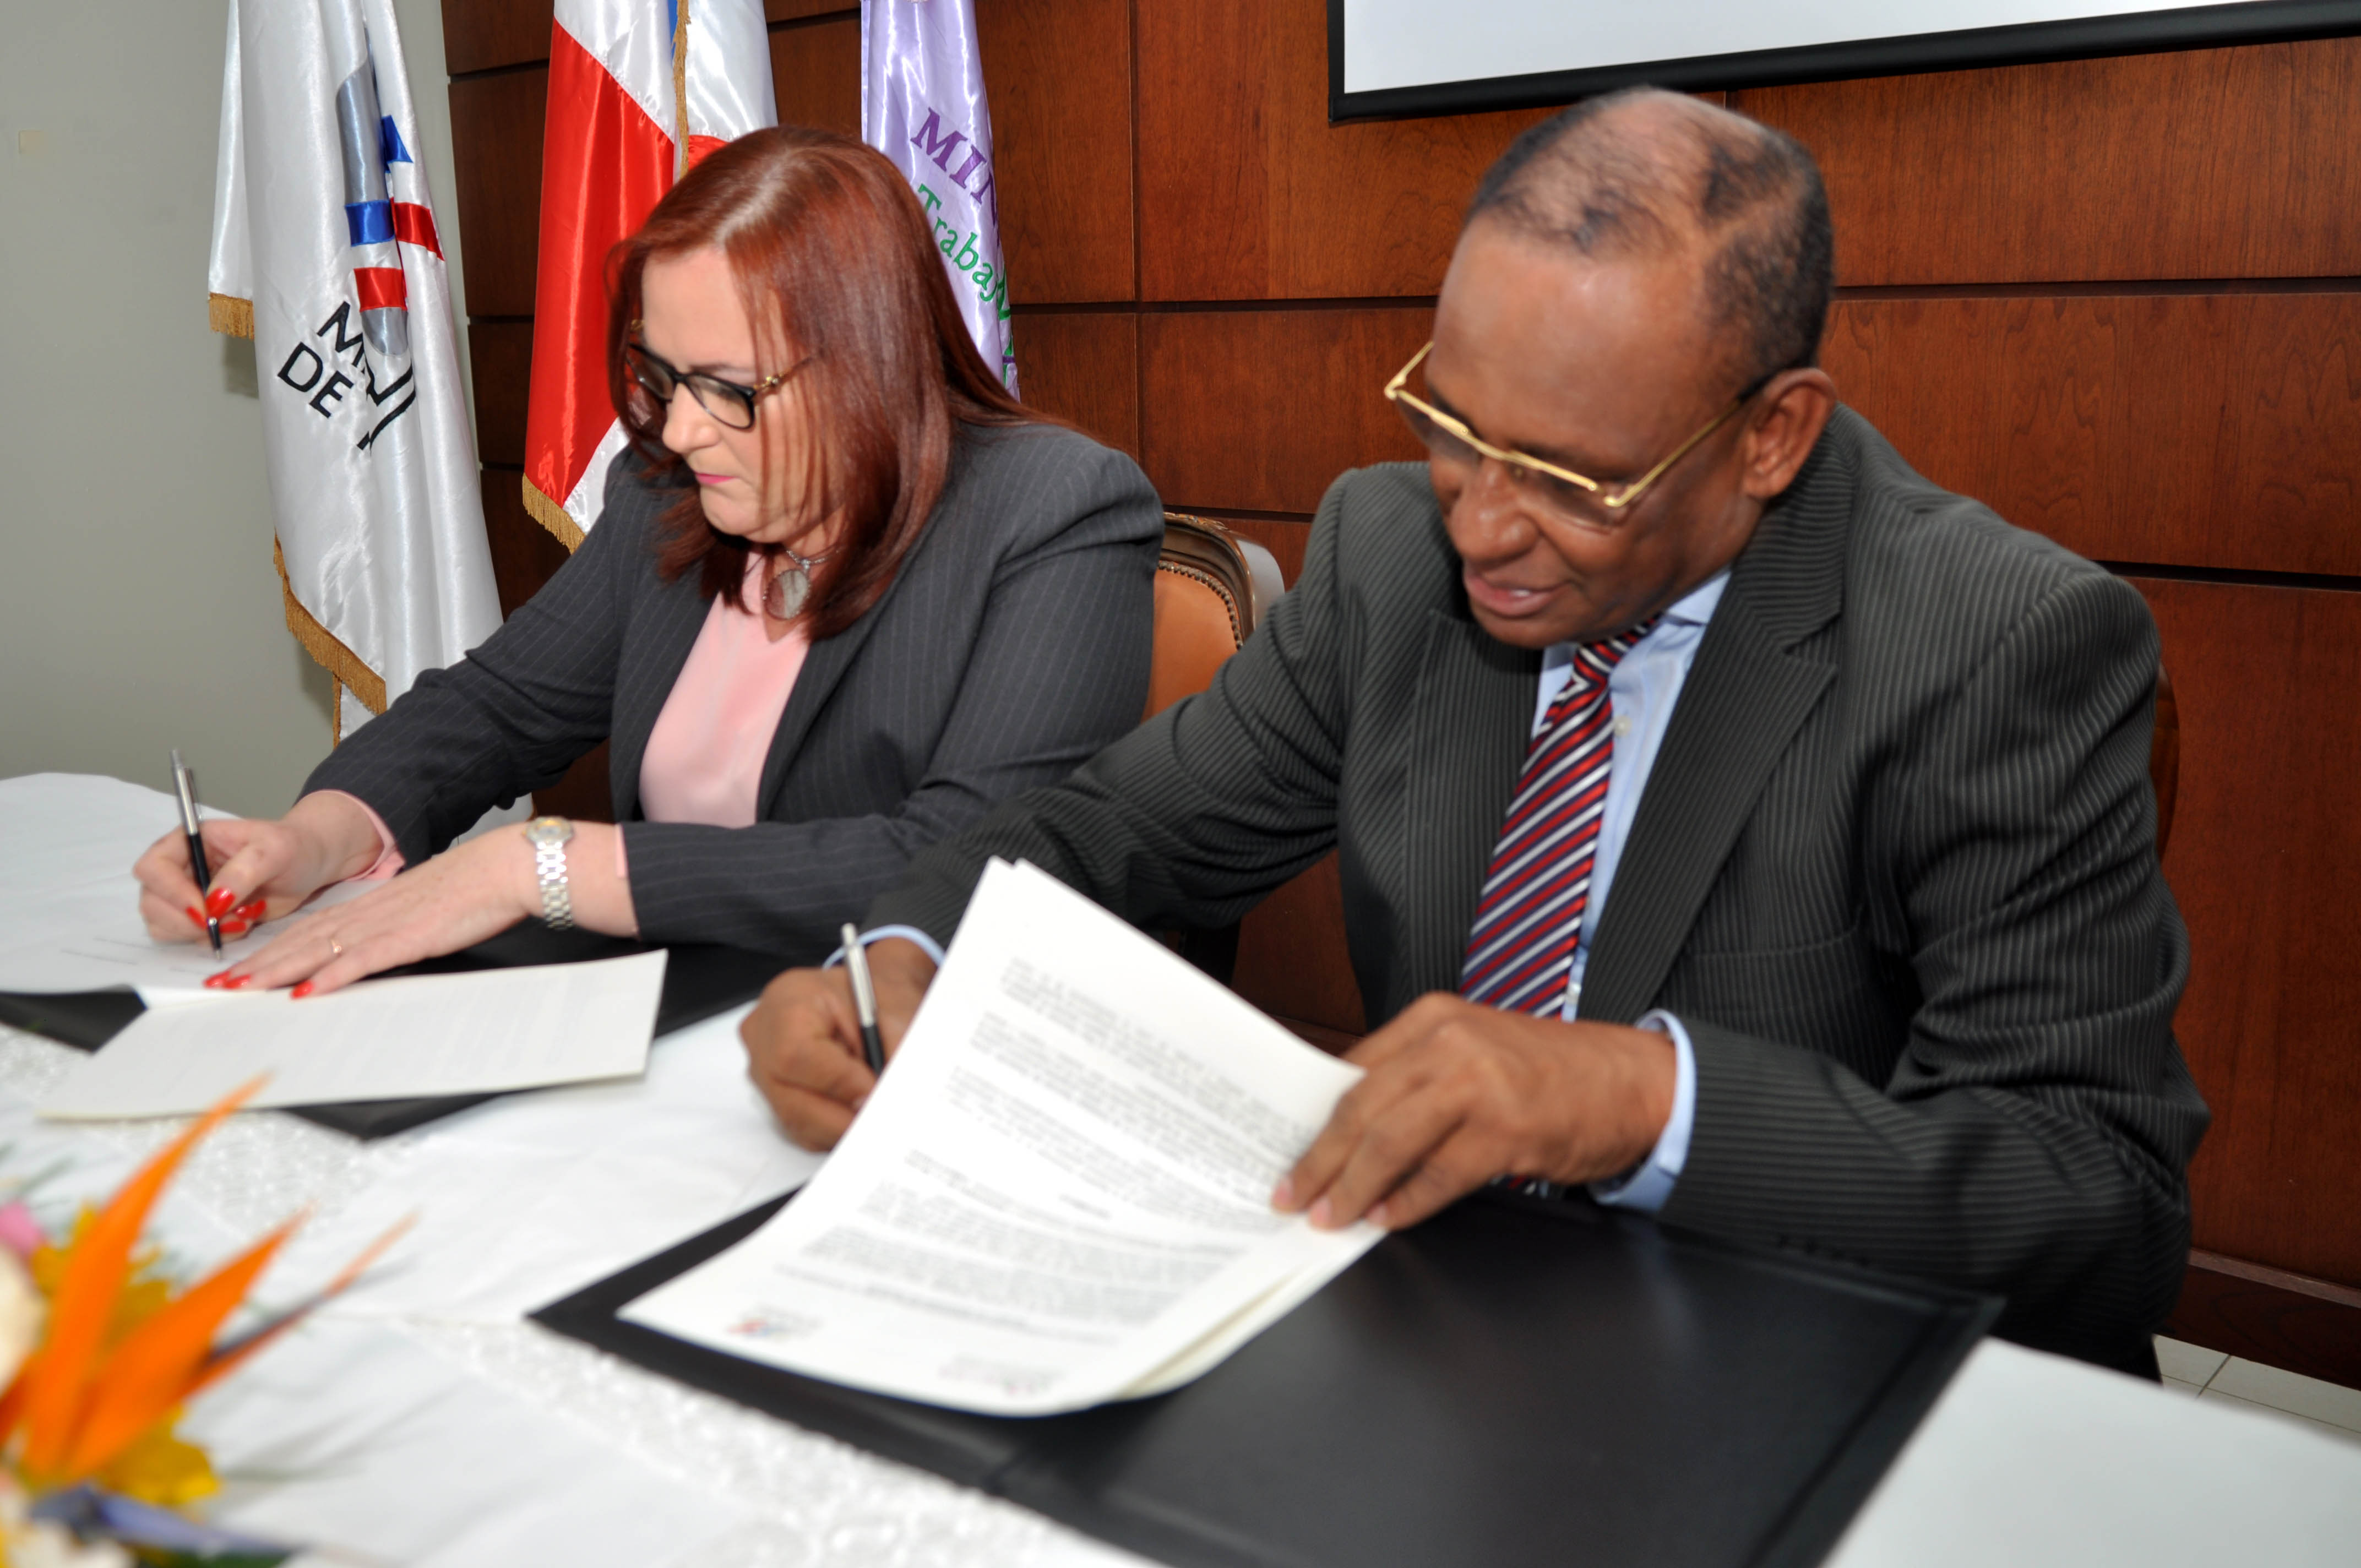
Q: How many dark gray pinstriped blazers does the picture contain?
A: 2